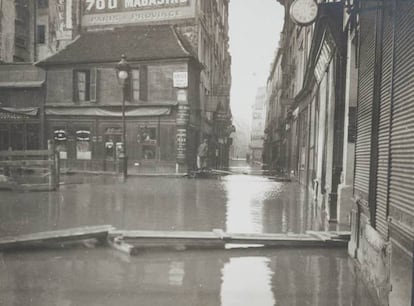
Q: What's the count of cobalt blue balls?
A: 0